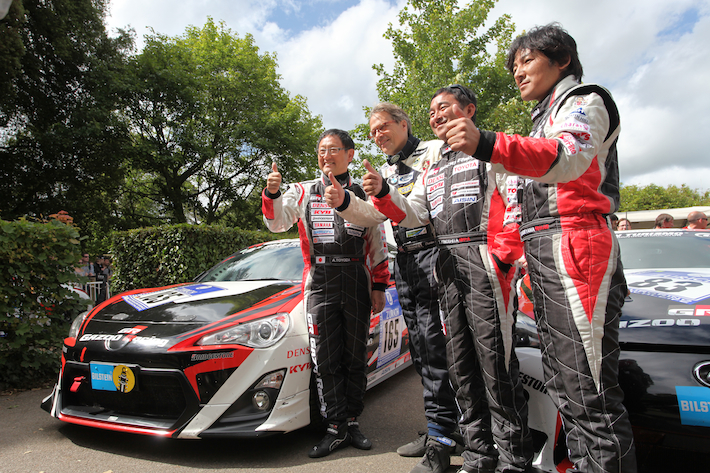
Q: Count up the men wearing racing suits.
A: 4